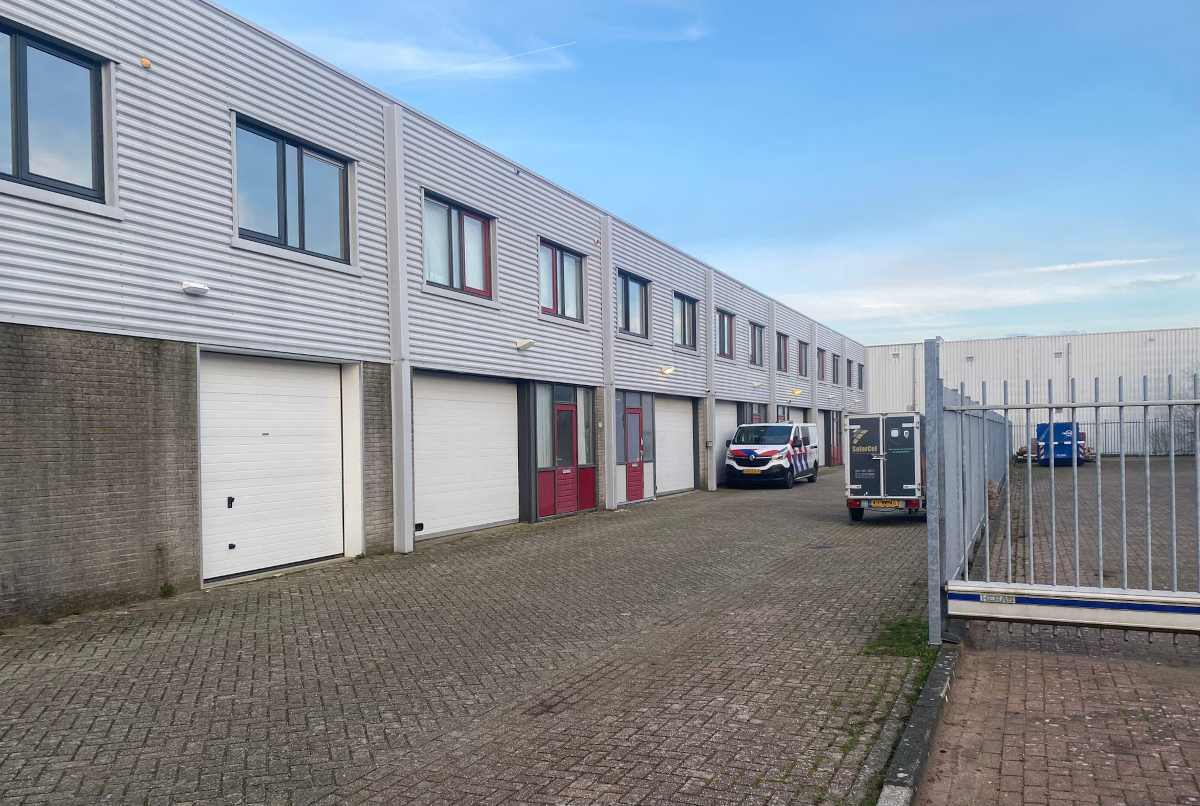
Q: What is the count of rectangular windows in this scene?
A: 14